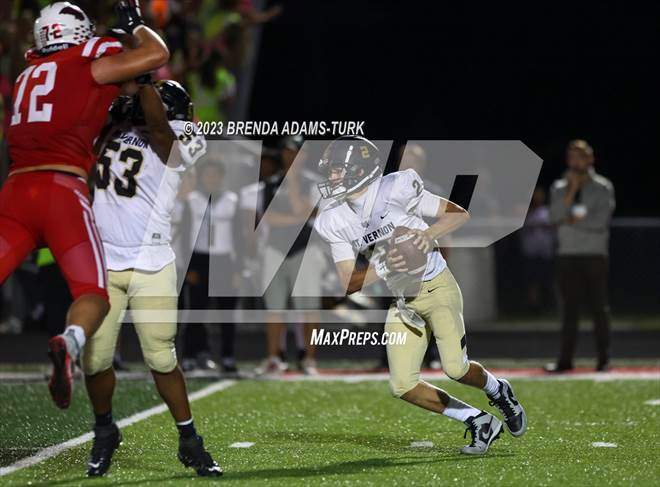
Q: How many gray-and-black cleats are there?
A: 2